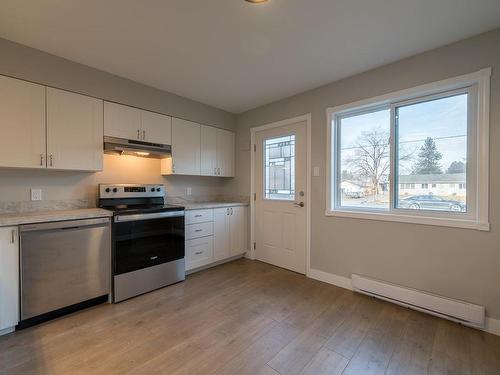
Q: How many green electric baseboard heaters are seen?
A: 0